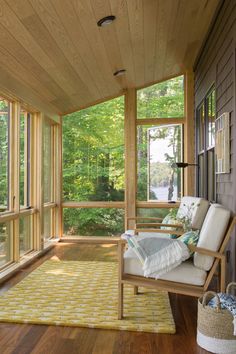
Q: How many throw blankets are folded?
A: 1